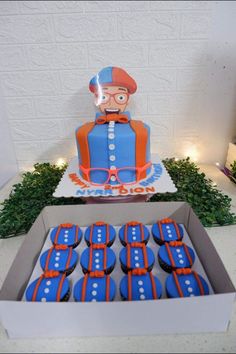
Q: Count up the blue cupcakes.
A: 12